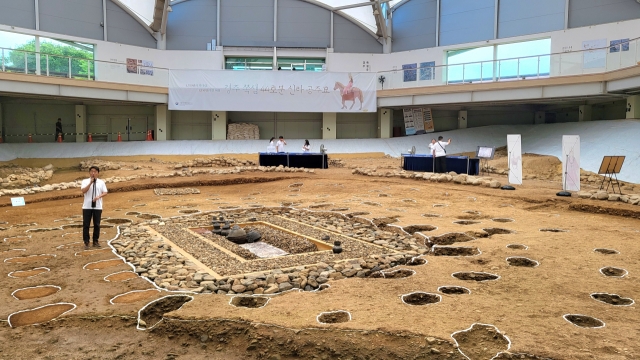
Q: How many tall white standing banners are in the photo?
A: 2